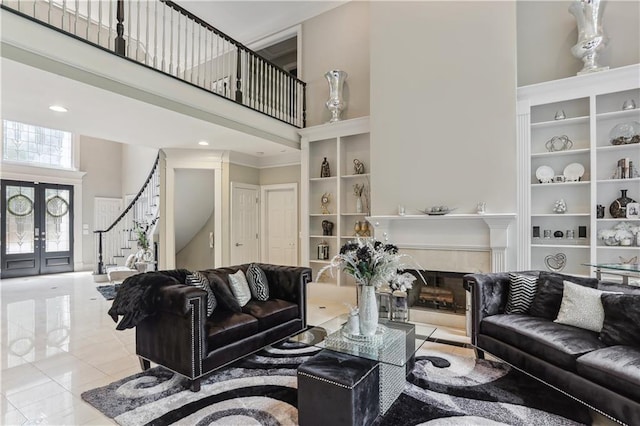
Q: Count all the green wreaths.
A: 2